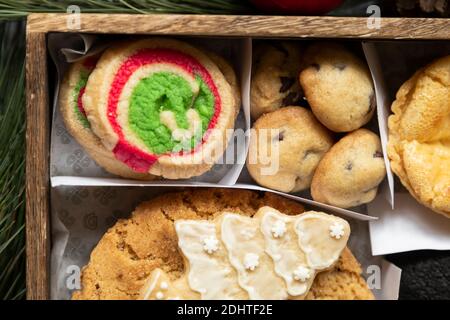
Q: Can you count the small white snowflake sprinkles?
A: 5